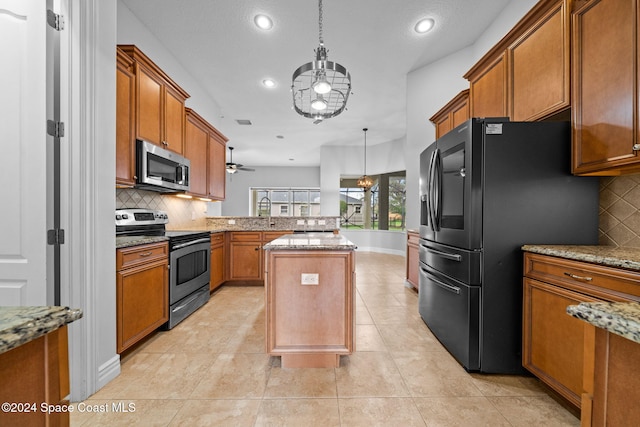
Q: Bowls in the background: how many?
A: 0